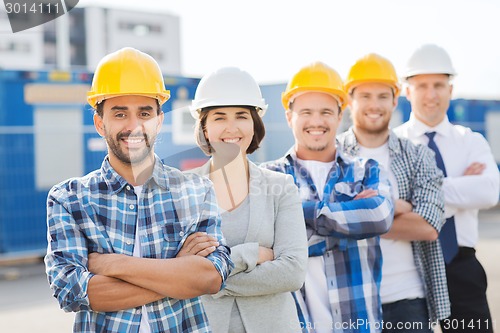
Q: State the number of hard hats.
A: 5